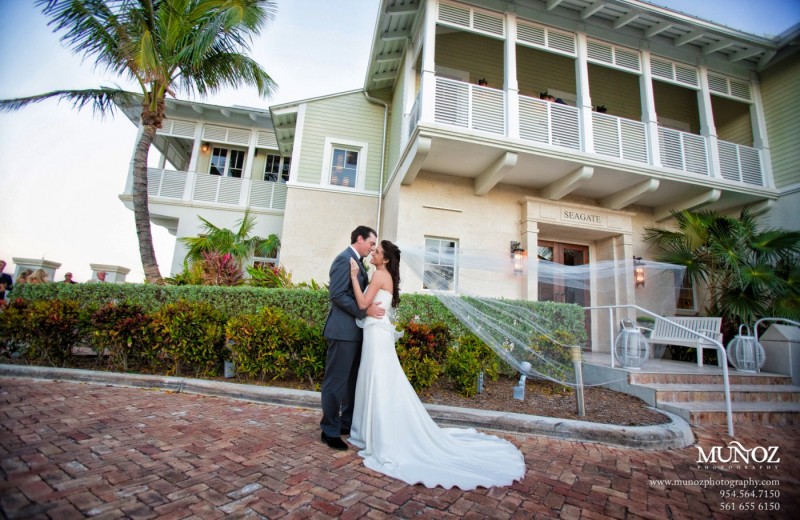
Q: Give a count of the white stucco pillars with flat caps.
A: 2